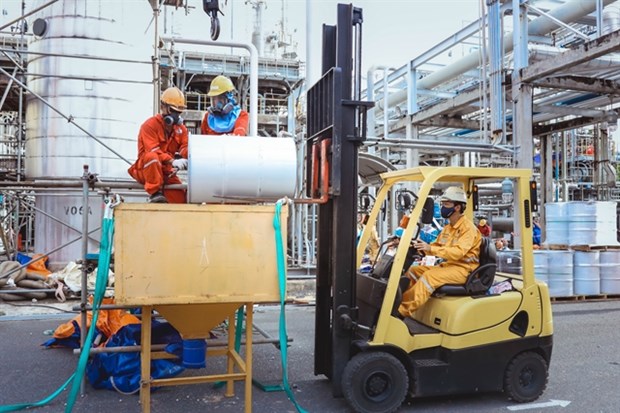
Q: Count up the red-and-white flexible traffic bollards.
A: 0